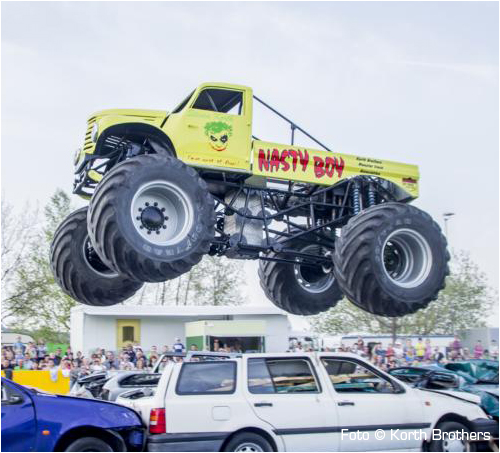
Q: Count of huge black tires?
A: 4